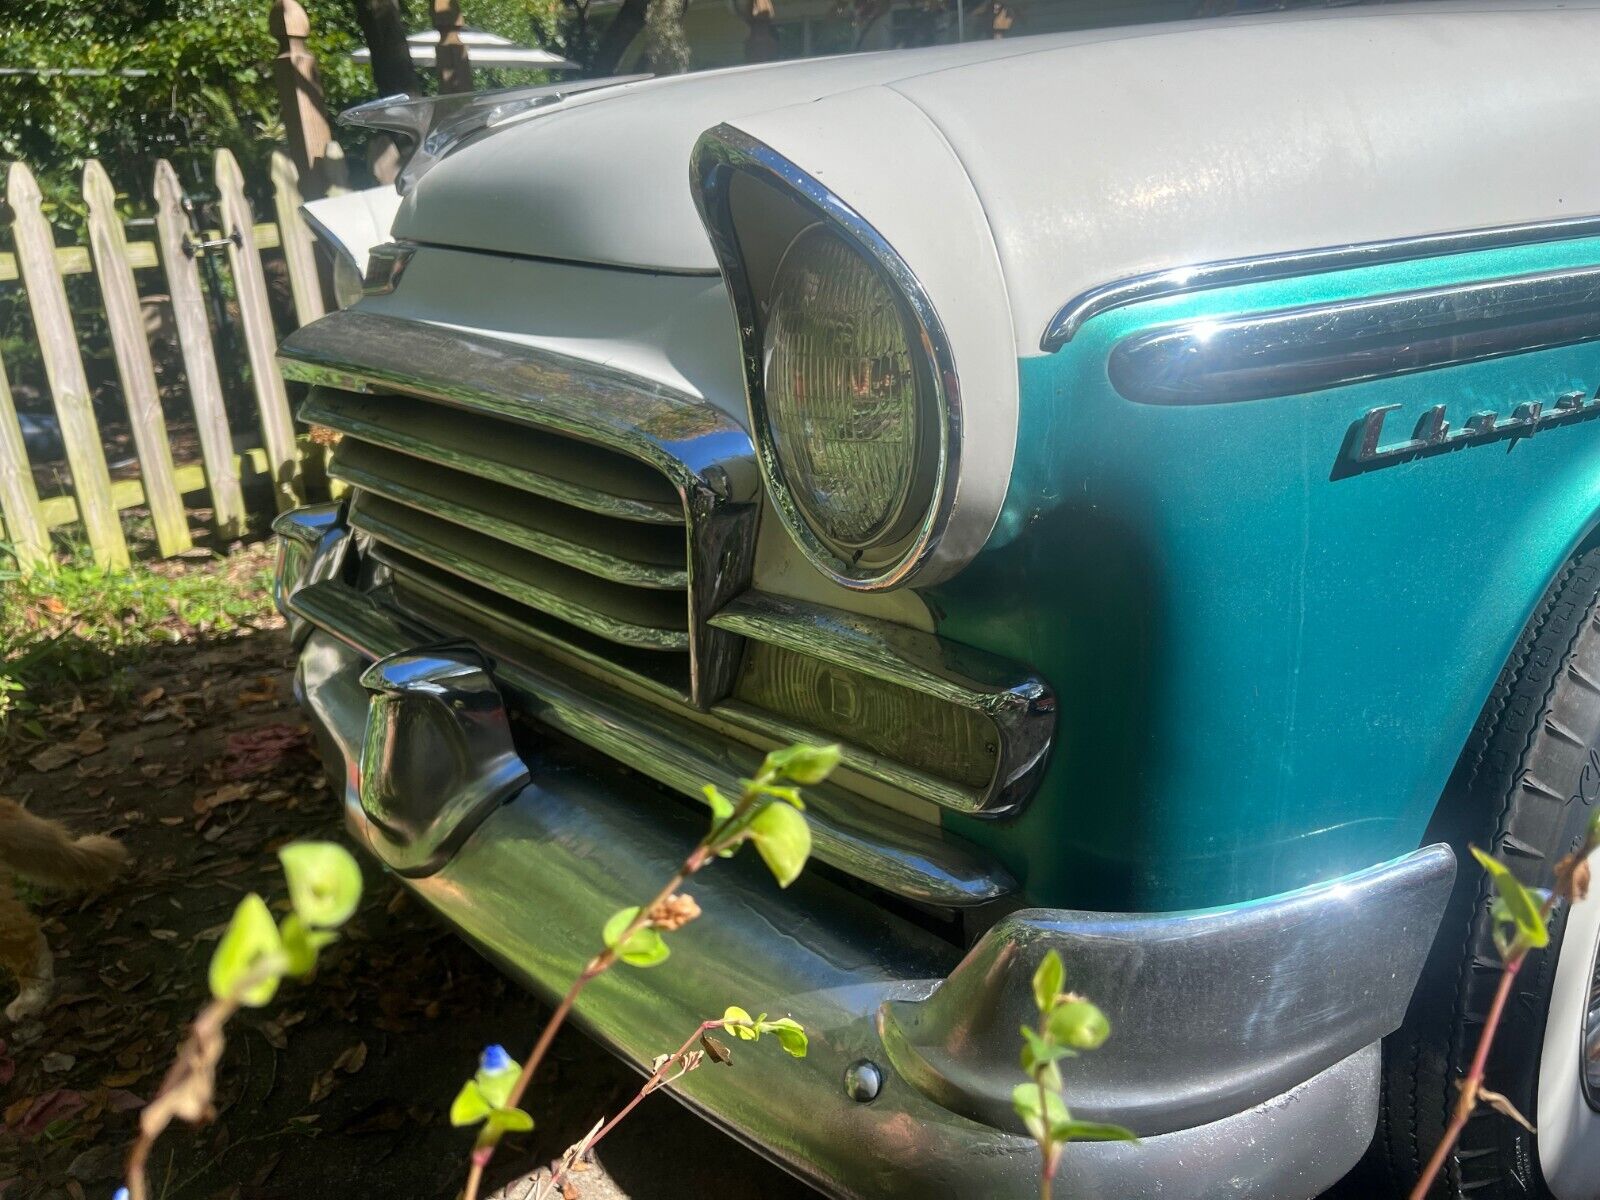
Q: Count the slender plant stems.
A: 5